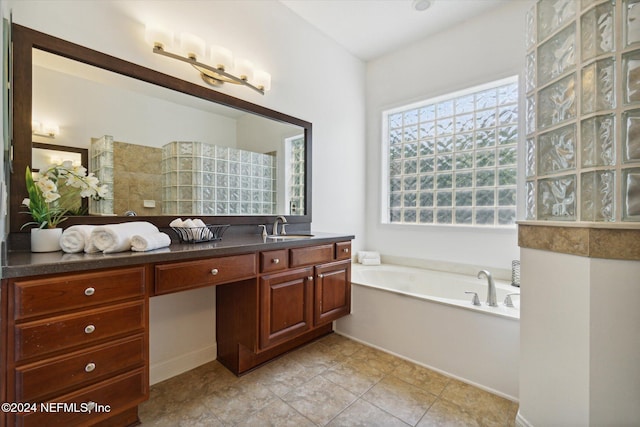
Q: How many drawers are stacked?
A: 4